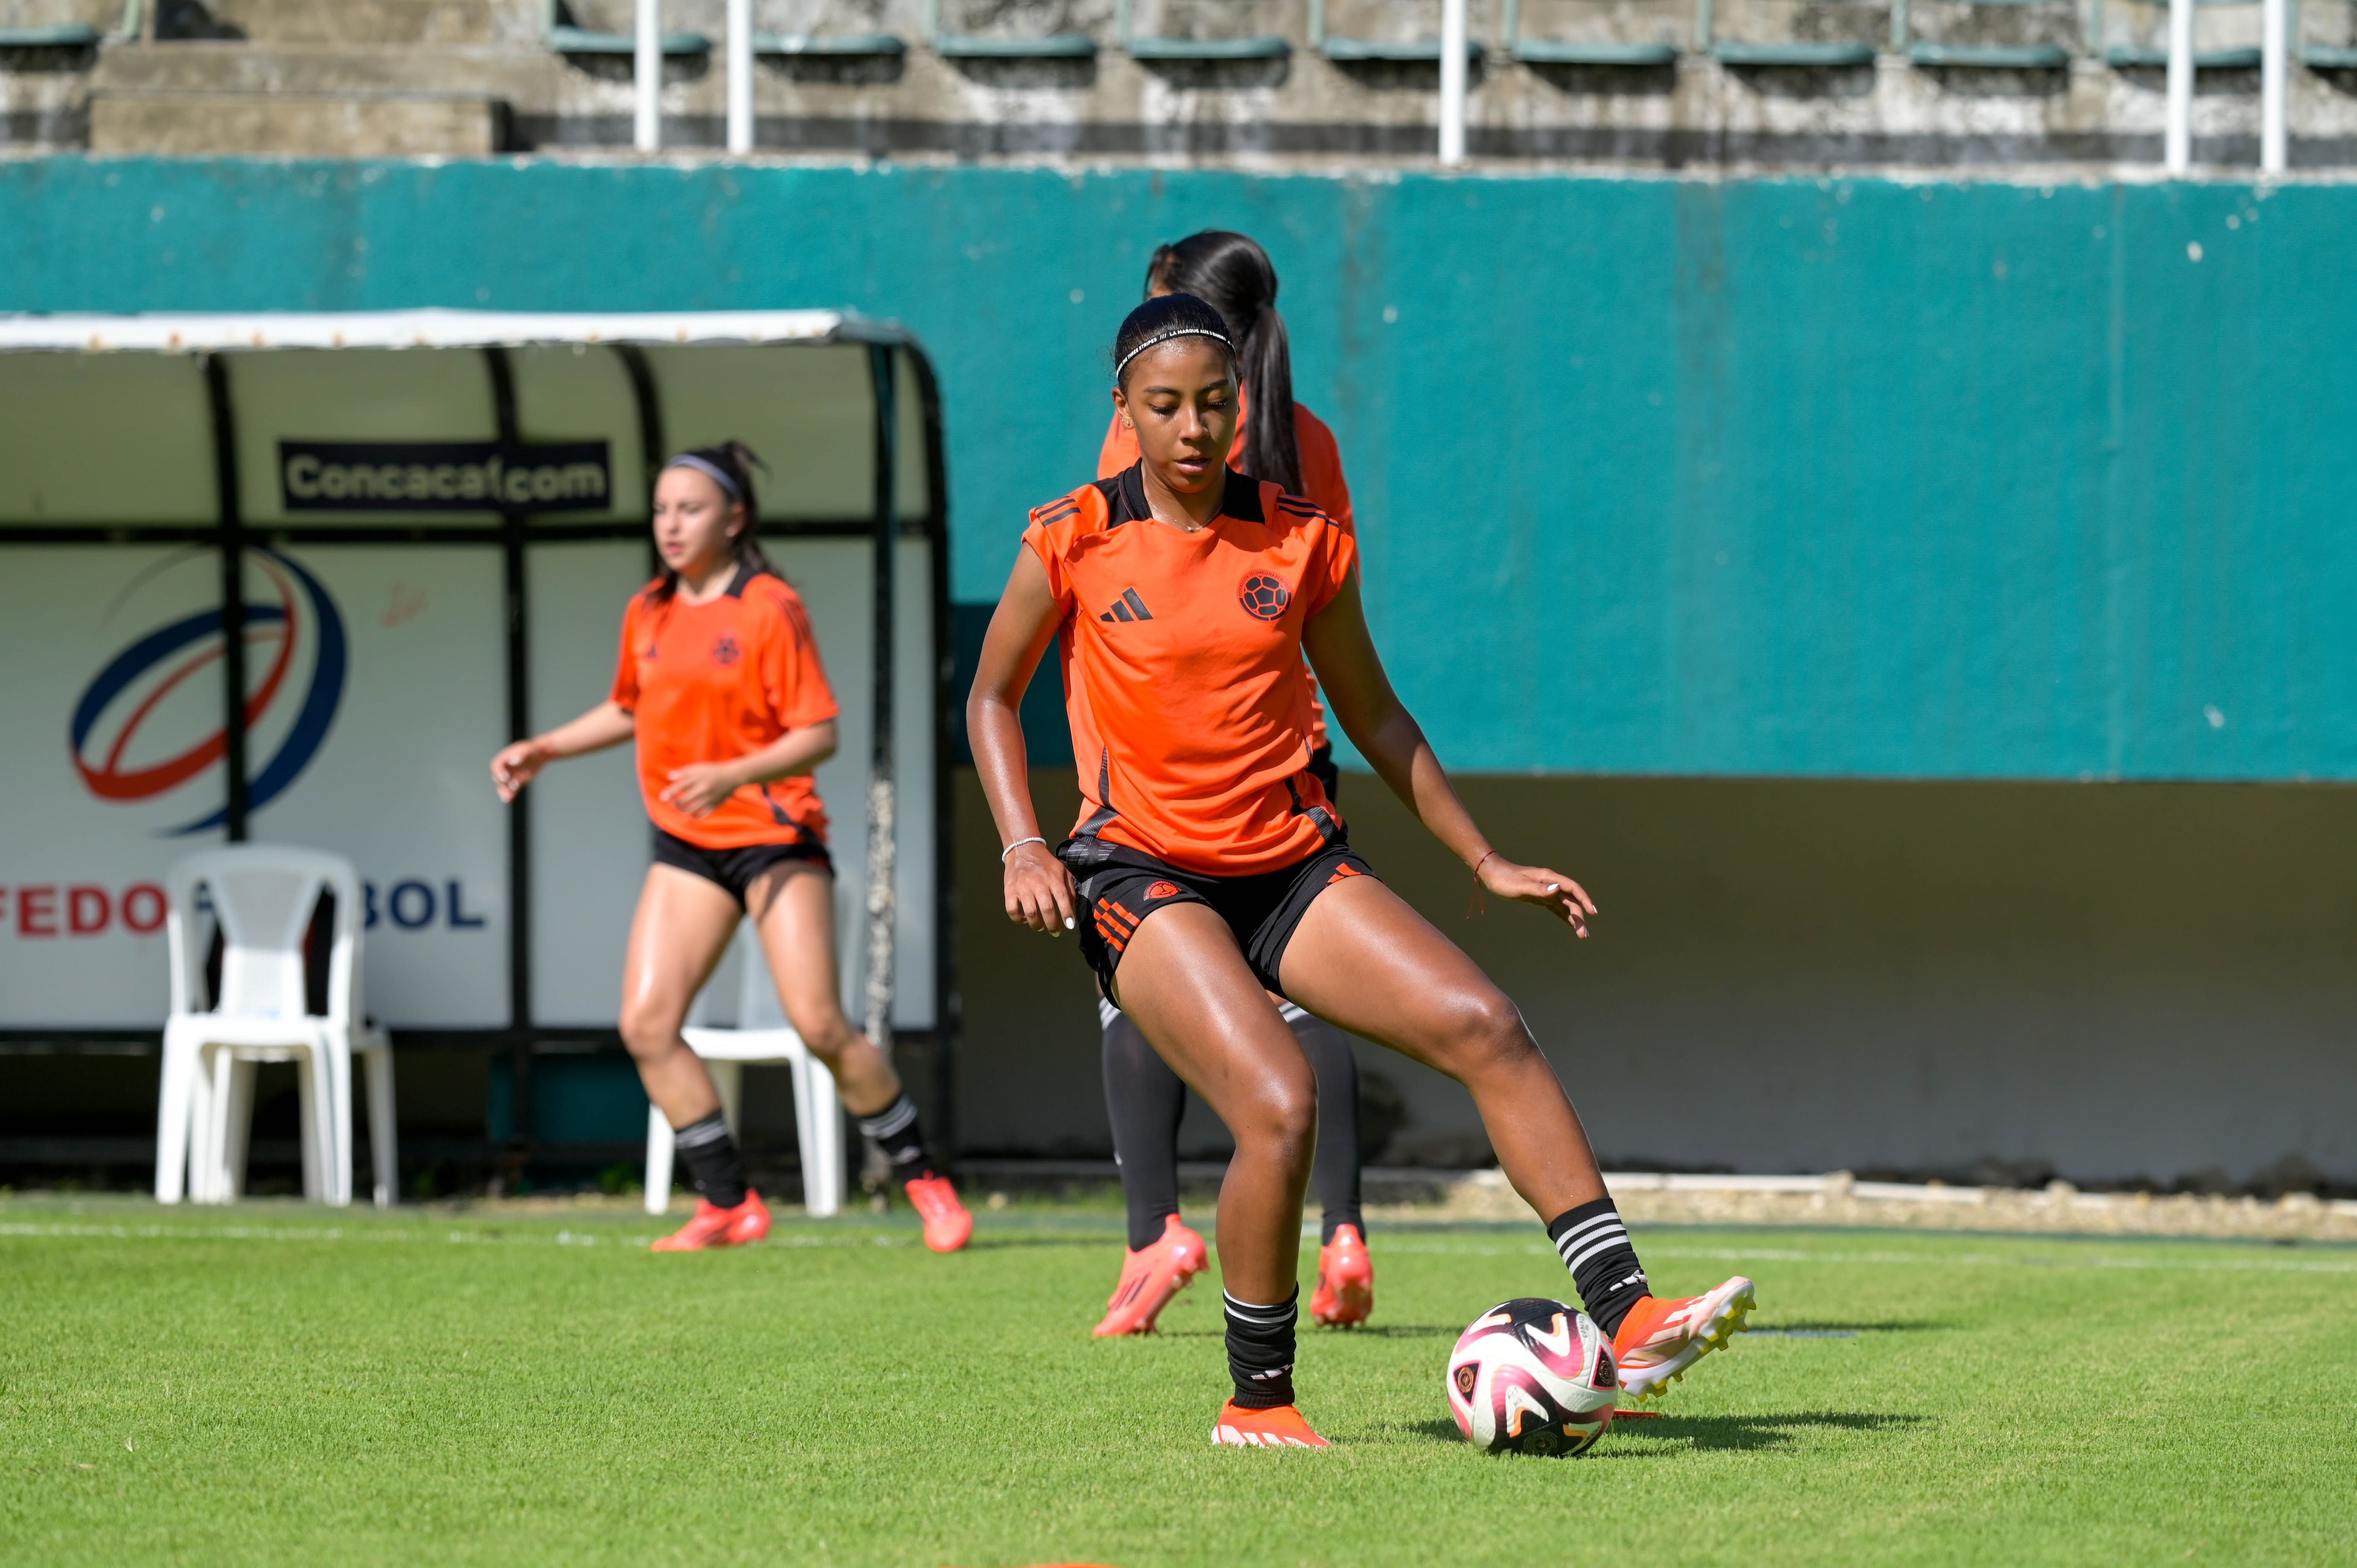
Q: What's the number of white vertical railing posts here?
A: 5